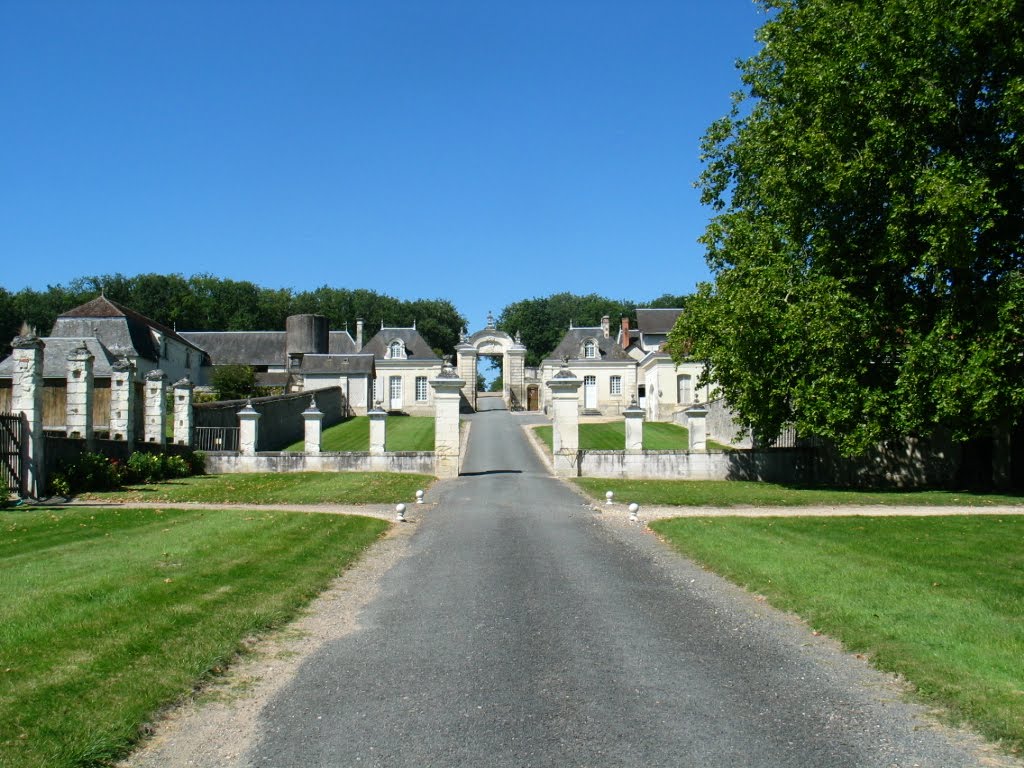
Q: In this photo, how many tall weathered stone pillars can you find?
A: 5